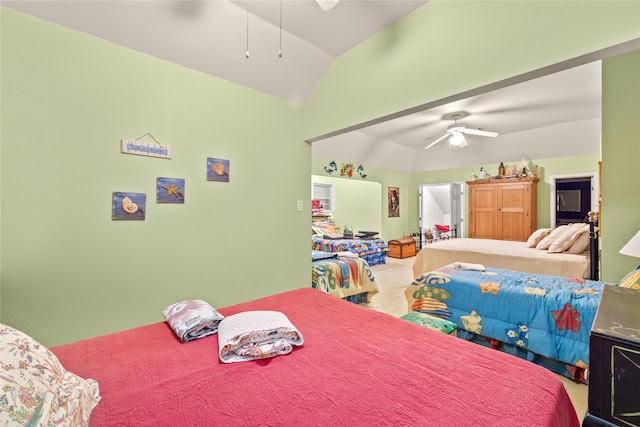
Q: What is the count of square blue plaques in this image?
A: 3